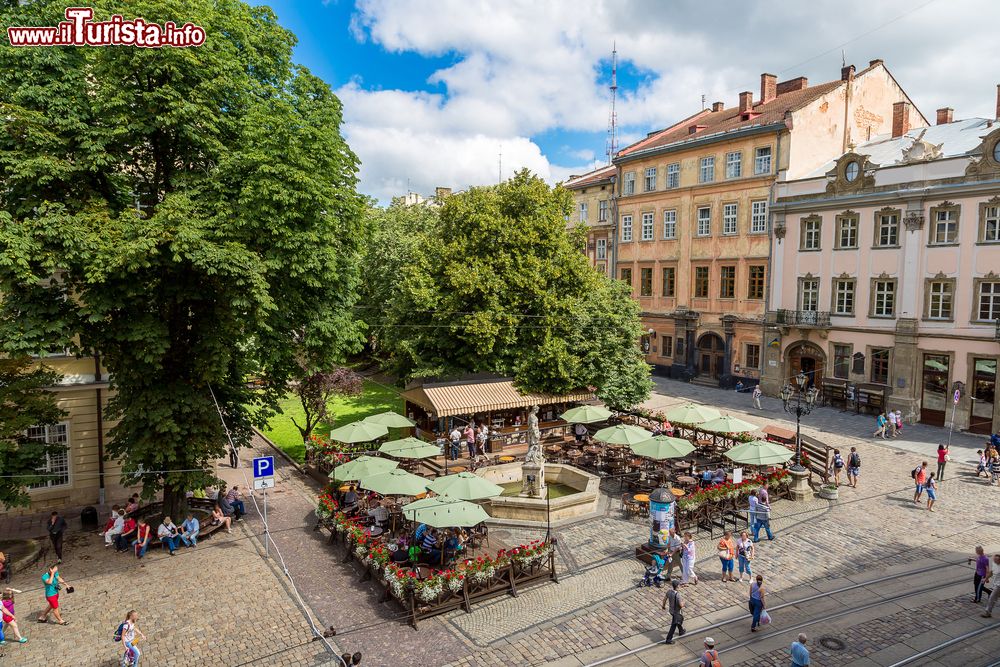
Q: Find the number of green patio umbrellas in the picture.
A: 13